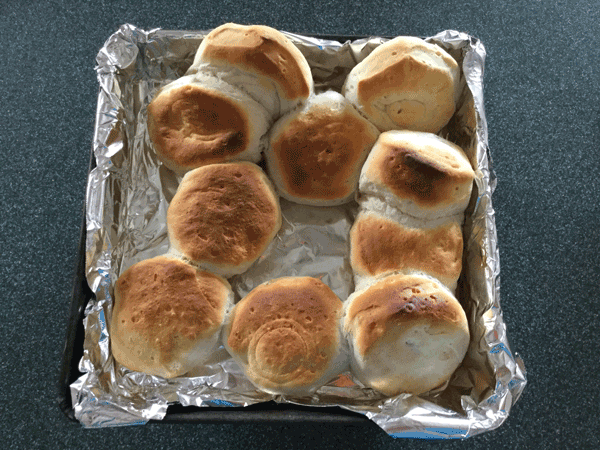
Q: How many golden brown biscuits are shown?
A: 10